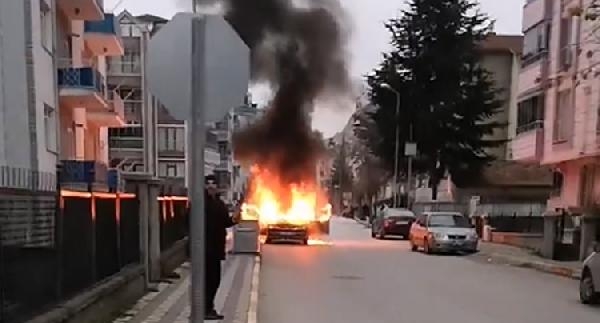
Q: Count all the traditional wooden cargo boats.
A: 0